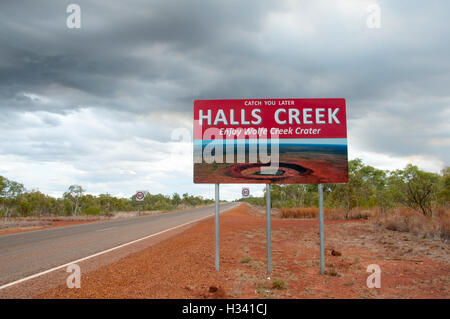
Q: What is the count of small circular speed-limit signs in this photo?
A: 2